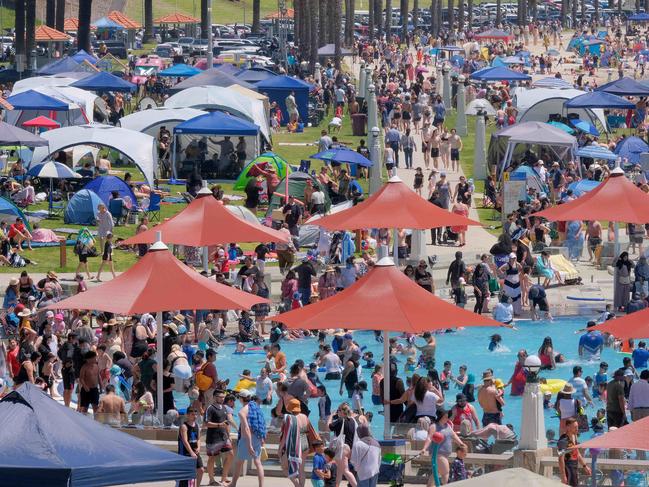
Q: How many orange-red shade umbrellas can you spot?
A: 7